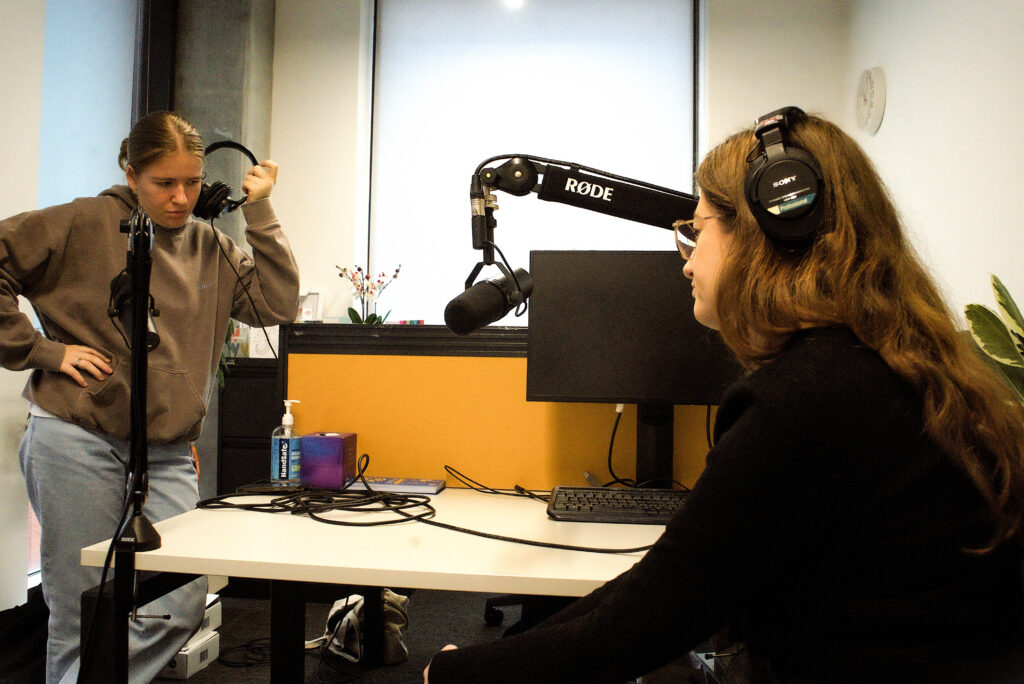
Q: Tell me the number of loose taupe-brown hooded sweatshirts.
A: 1